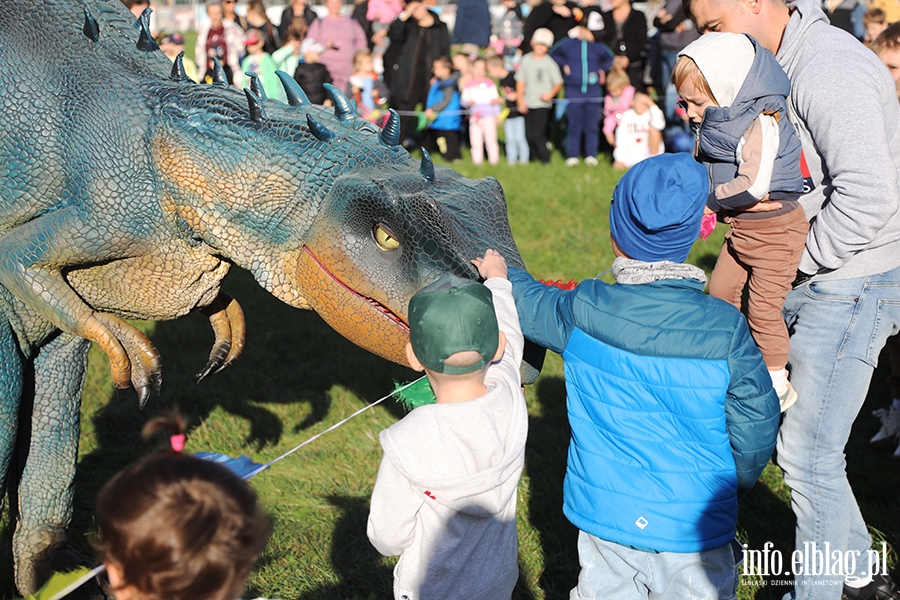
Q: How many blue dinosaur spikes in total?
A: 11